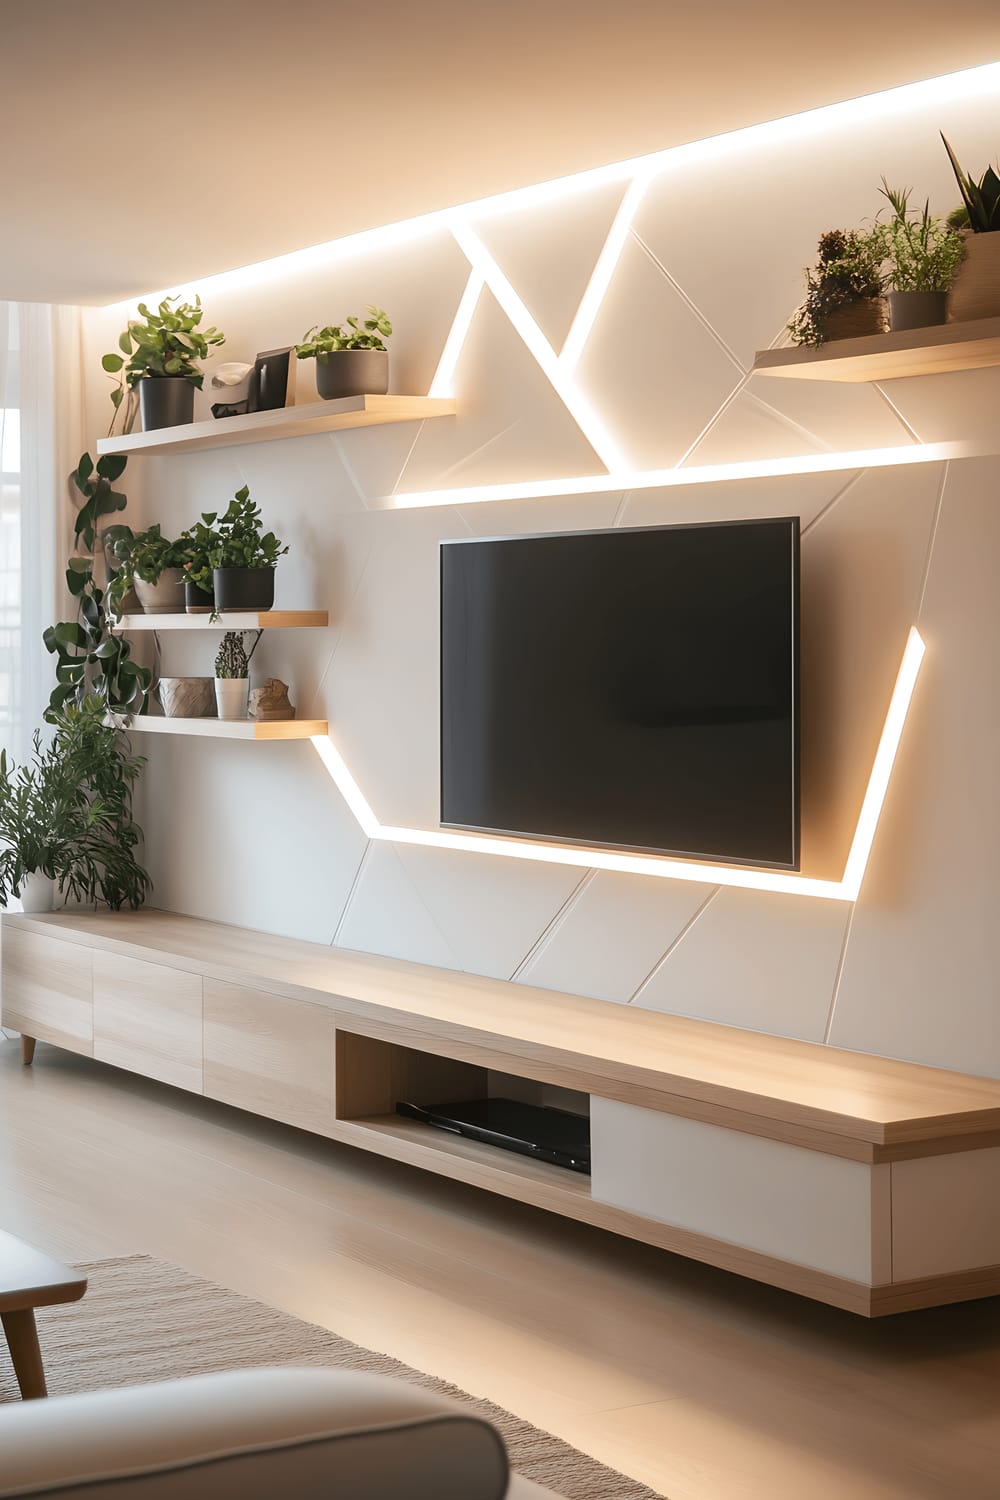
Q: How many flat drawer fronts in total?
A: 4